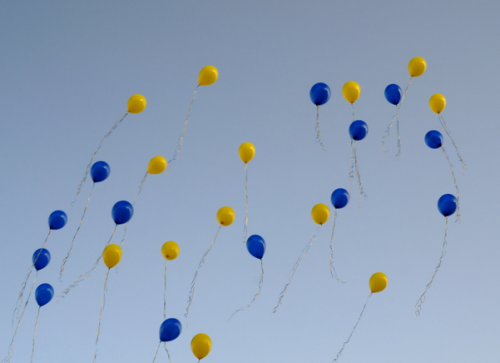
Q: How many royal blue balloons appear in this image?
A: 13